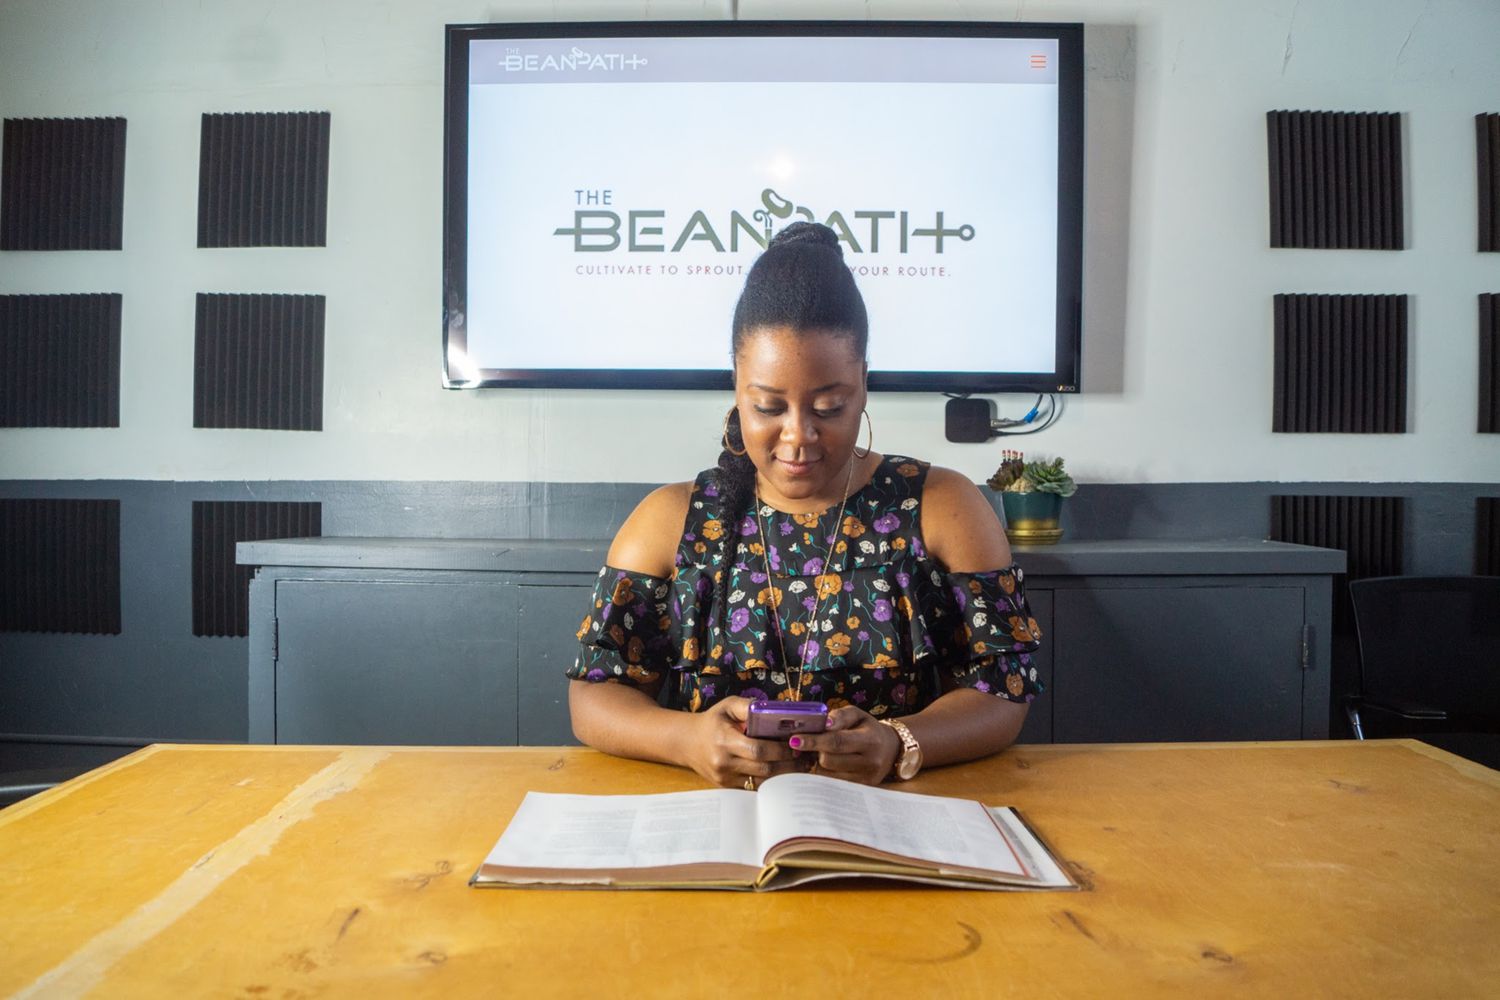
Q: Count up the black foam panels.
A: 12